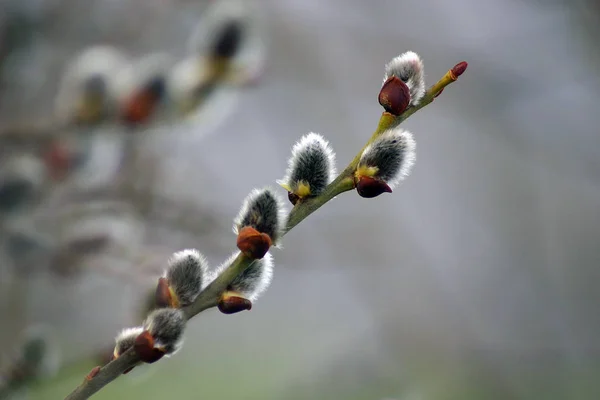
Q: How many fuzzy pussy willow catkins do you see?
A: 8